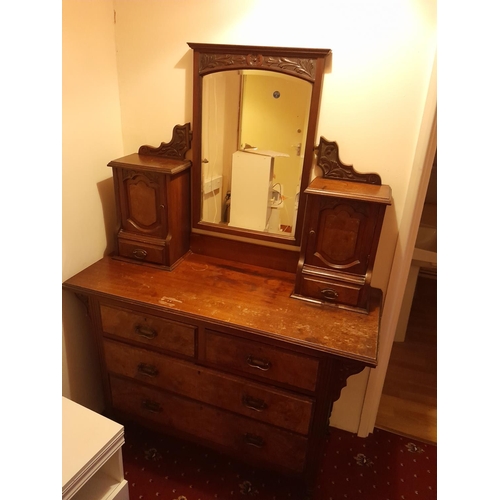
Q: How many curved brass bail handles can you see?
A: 8